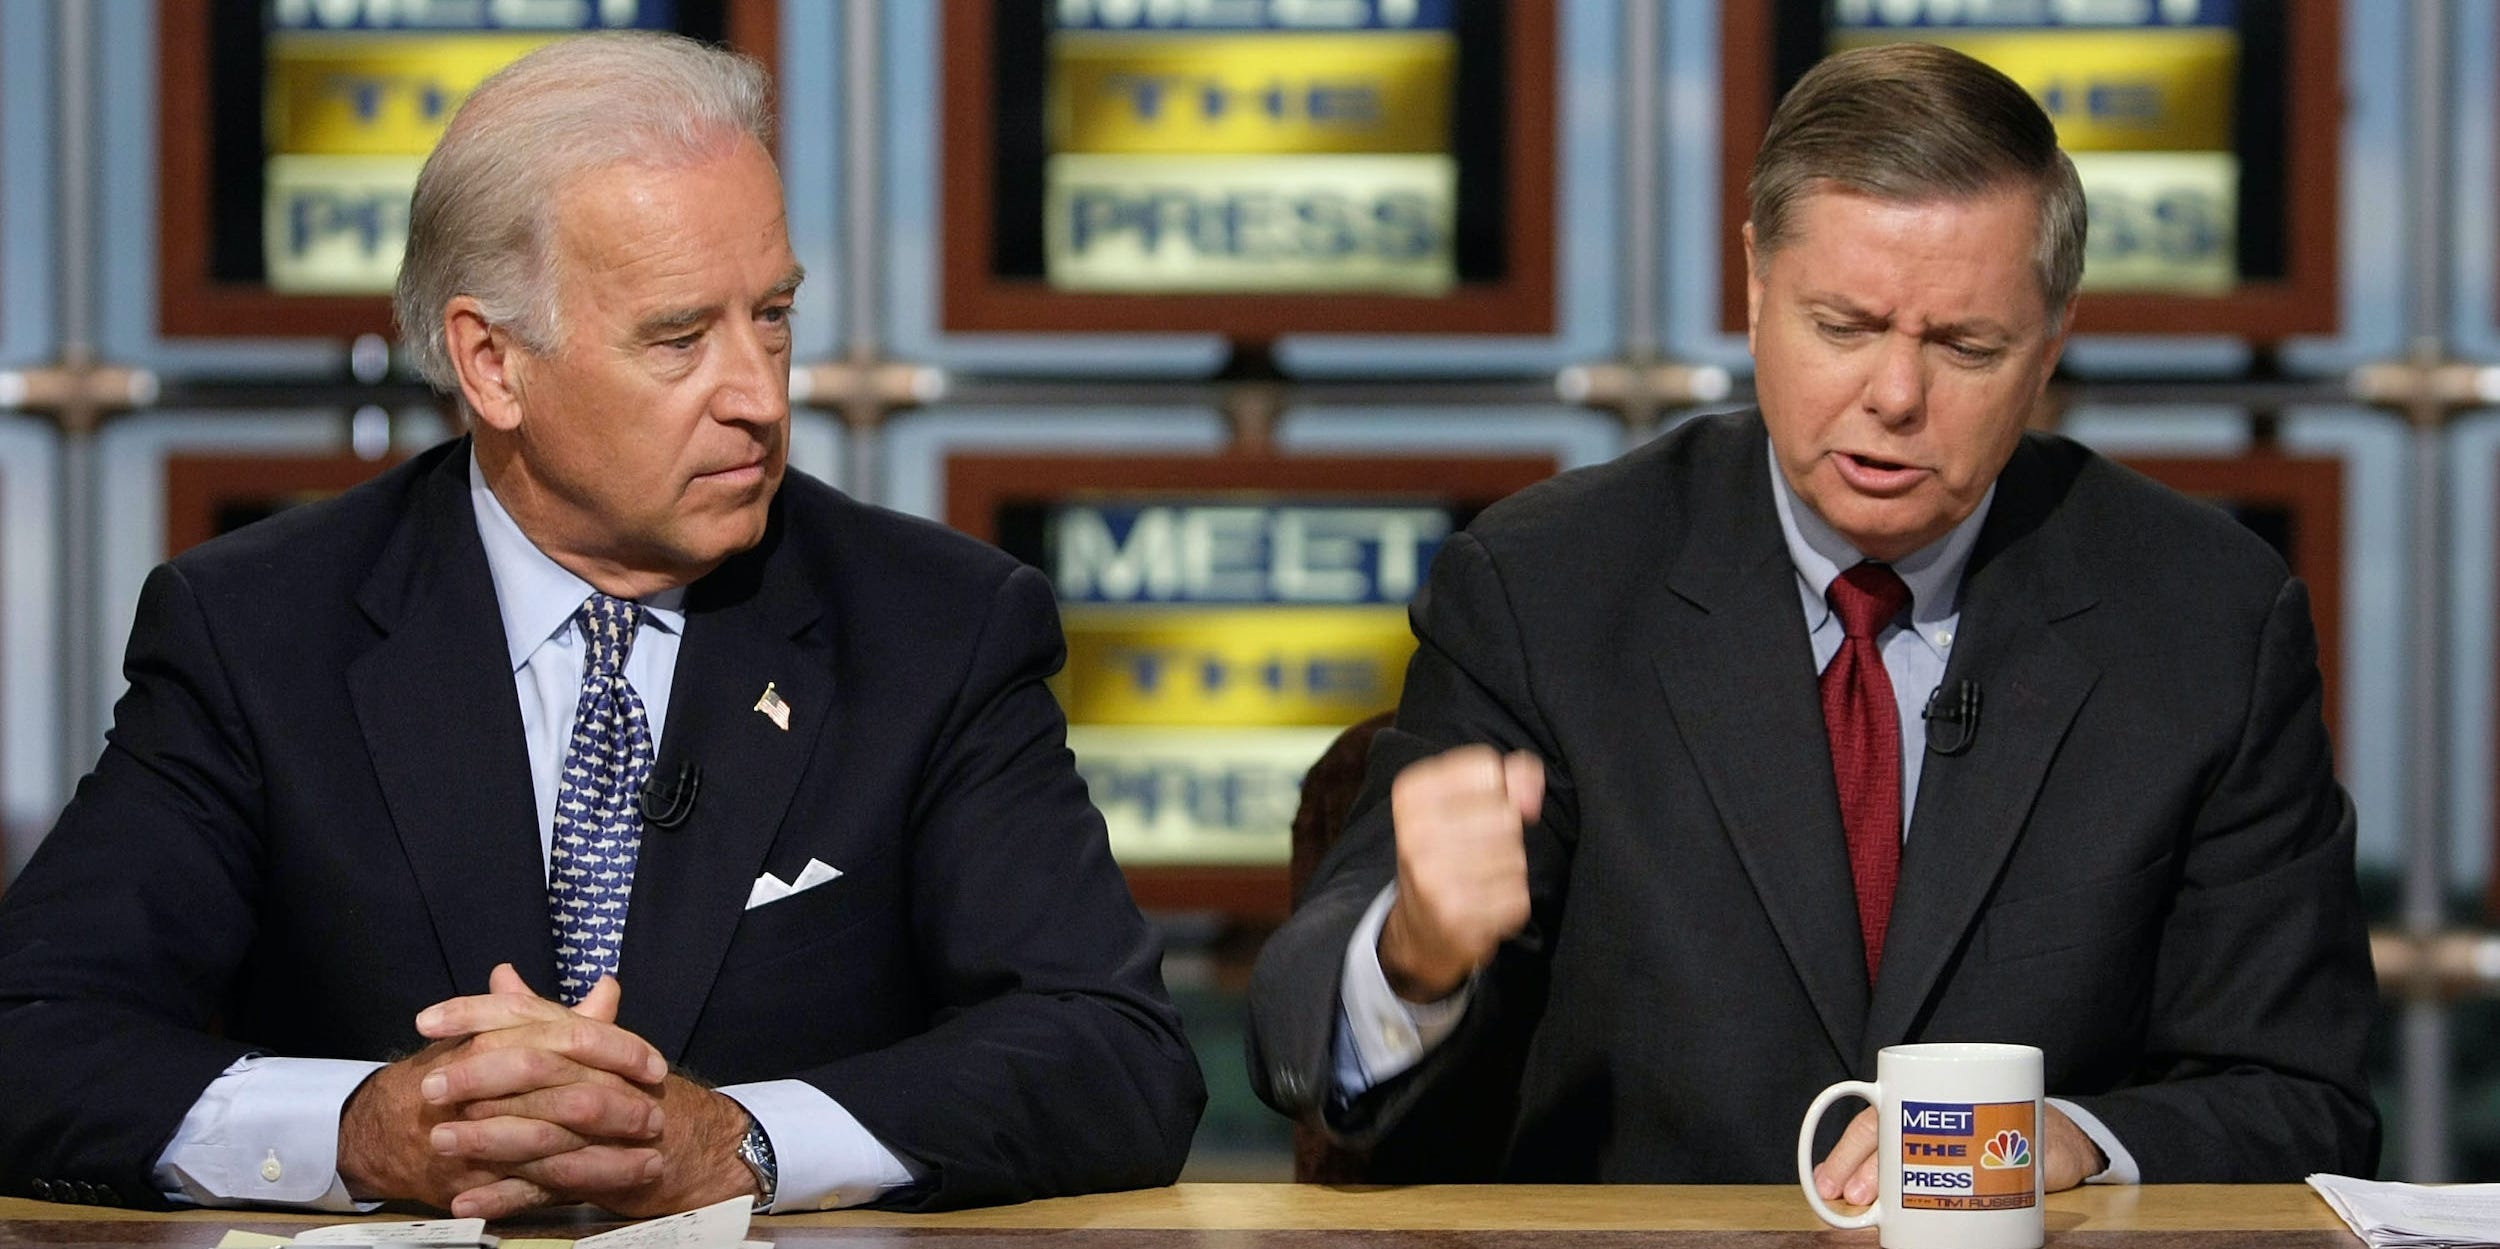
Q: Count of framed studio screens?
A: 6